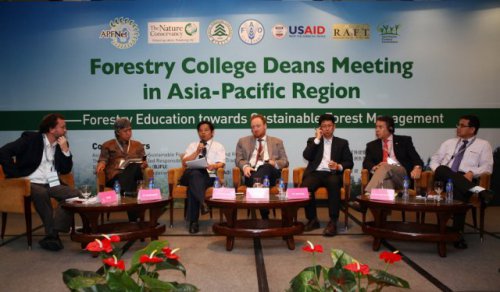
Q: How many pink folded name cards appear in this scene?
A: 6